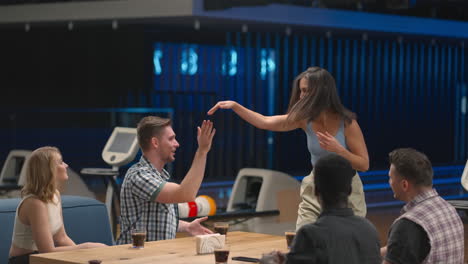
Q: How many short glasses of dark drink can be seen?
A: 5